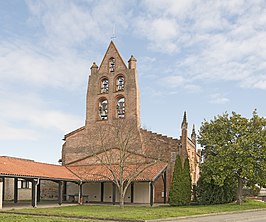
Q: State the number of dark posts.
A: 12